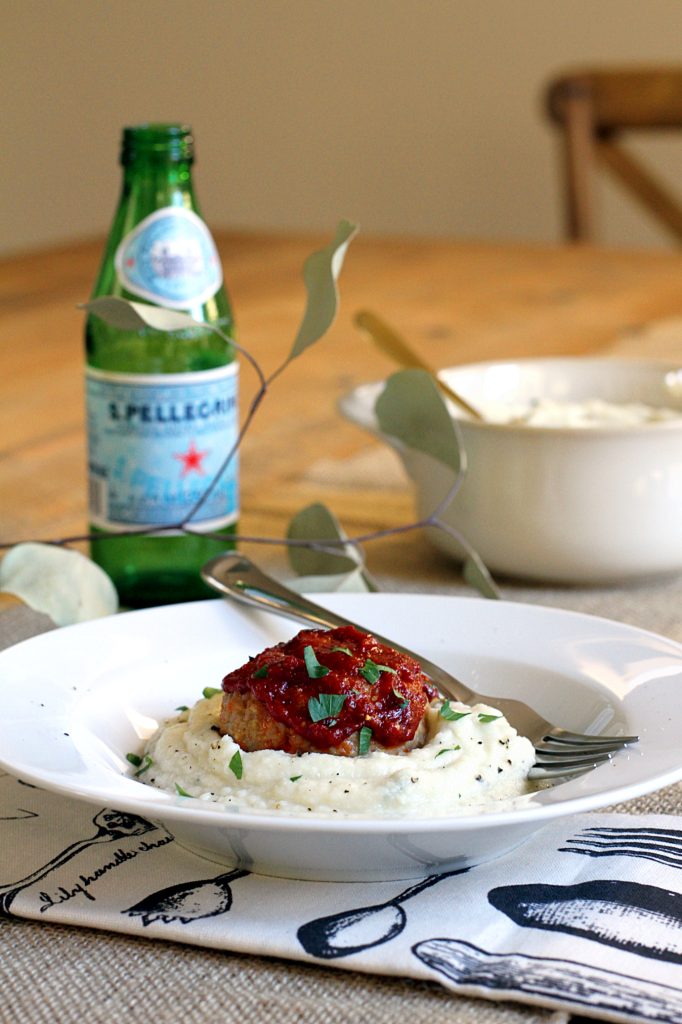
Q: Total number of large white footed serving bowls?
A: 1